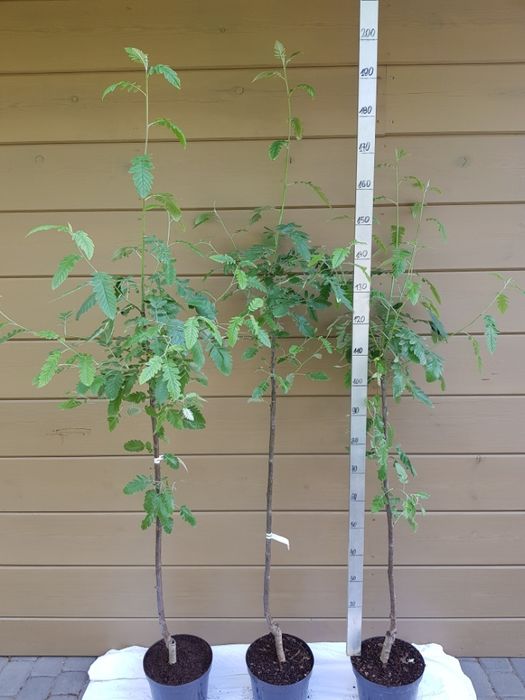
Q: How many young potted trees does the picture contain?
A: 3